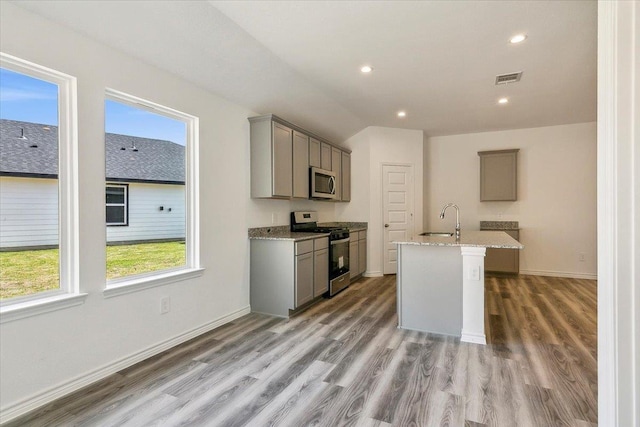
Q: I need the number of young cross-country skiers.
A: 0